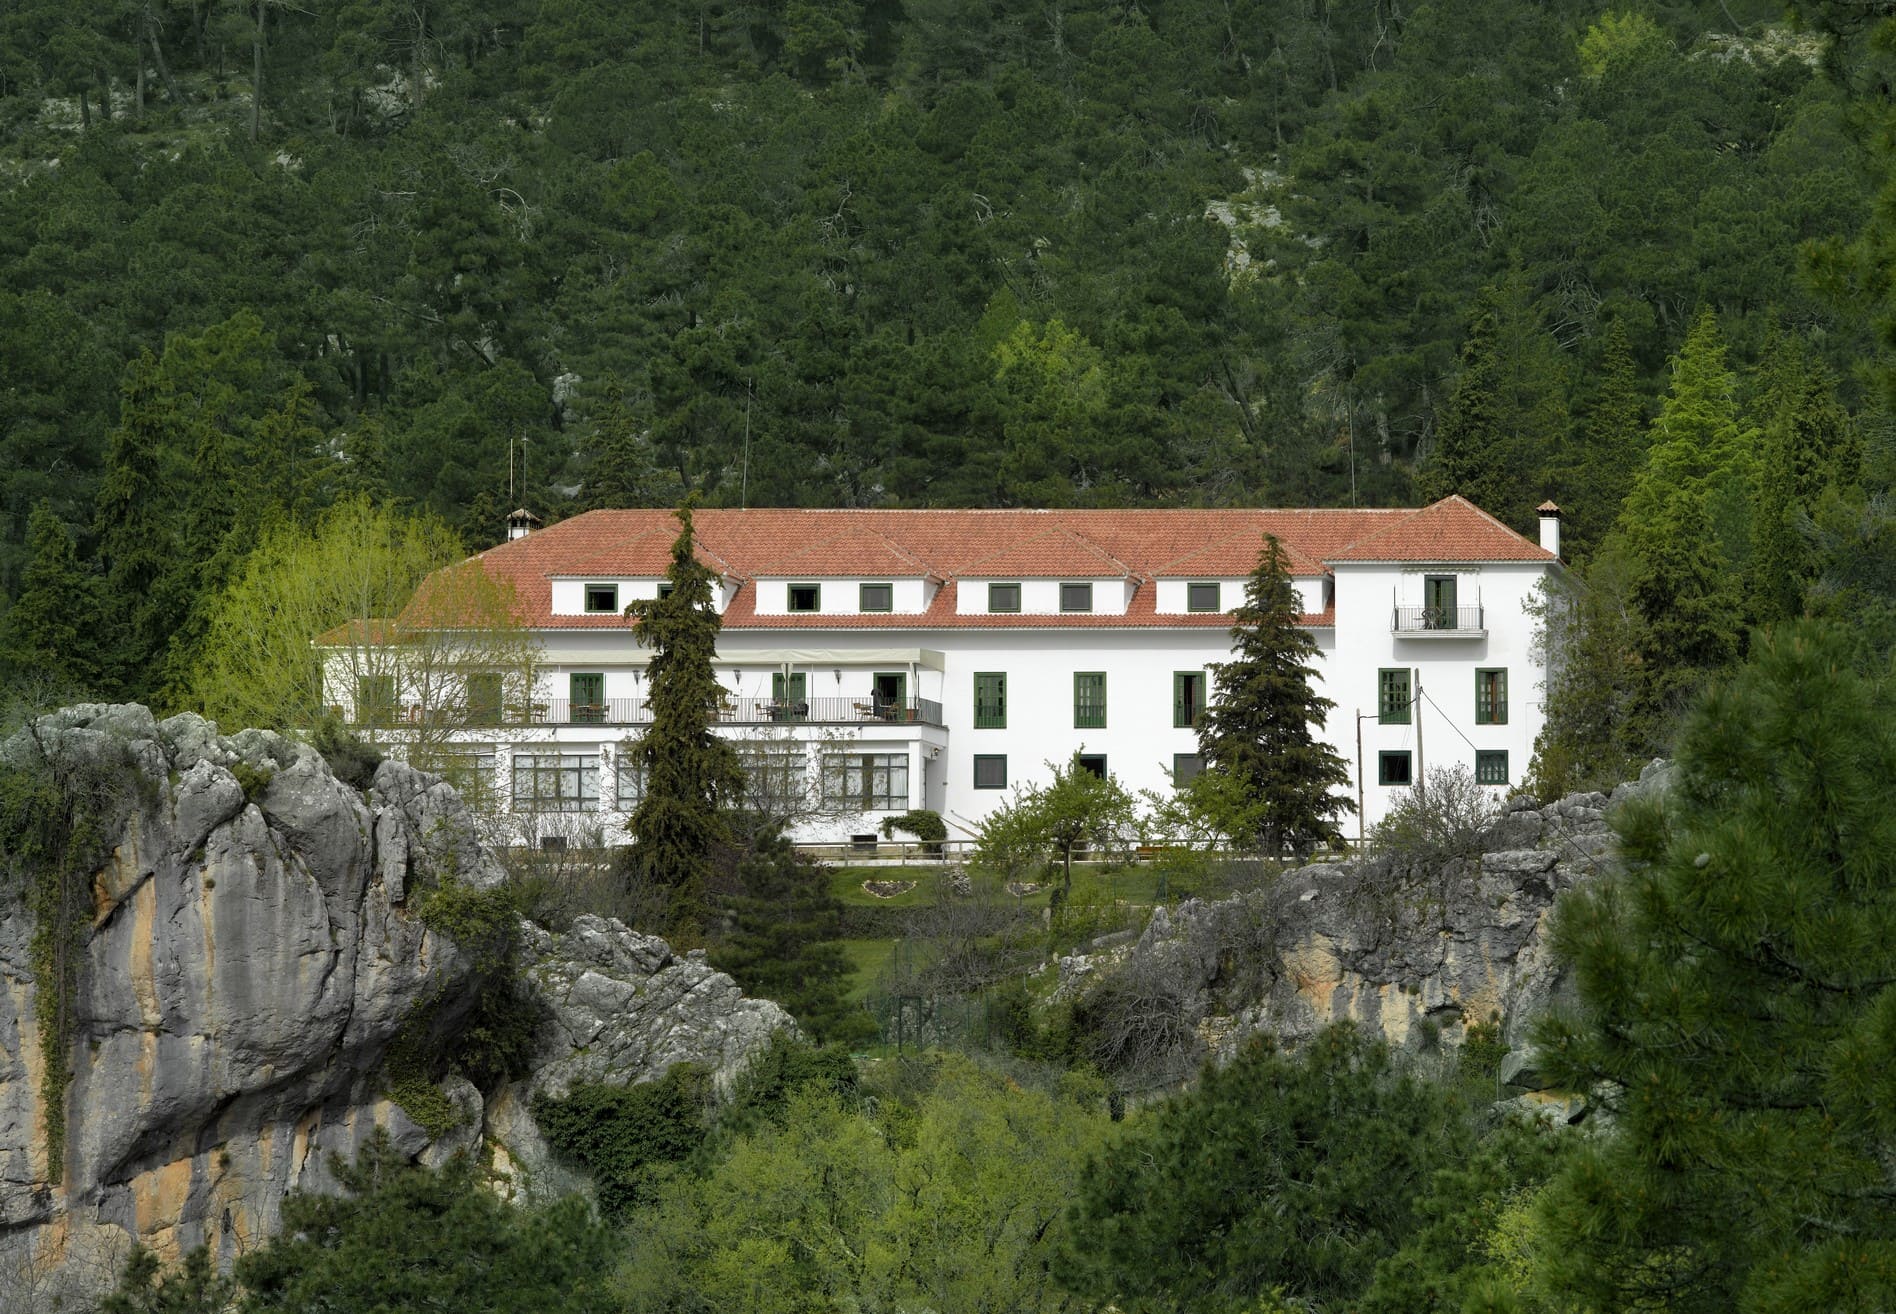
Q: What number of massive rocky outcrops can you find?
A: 2